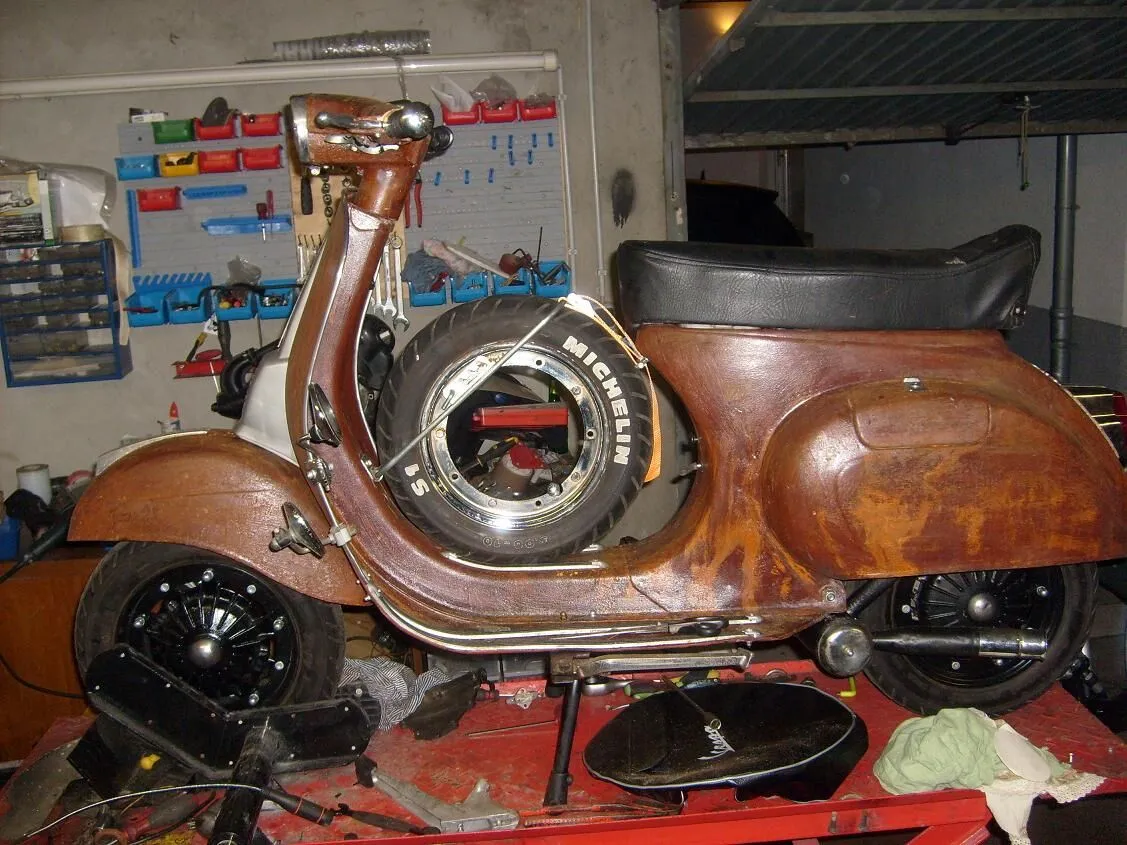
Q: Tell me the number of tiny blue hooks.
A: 9